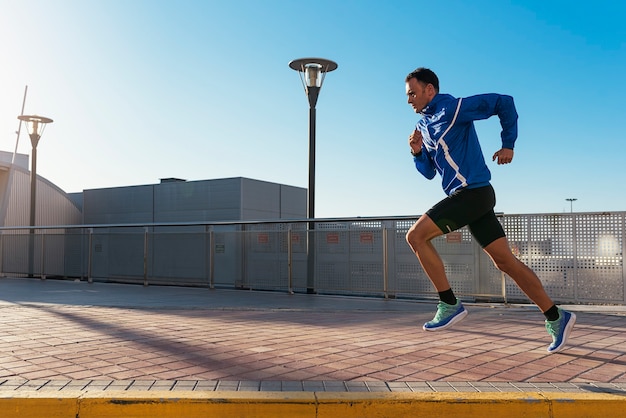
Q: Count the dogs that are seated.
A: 0